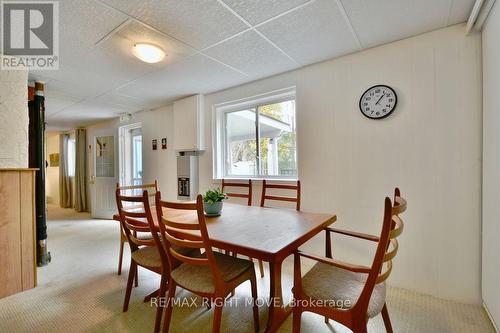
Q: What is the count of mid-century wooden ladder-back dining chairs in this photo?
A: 6